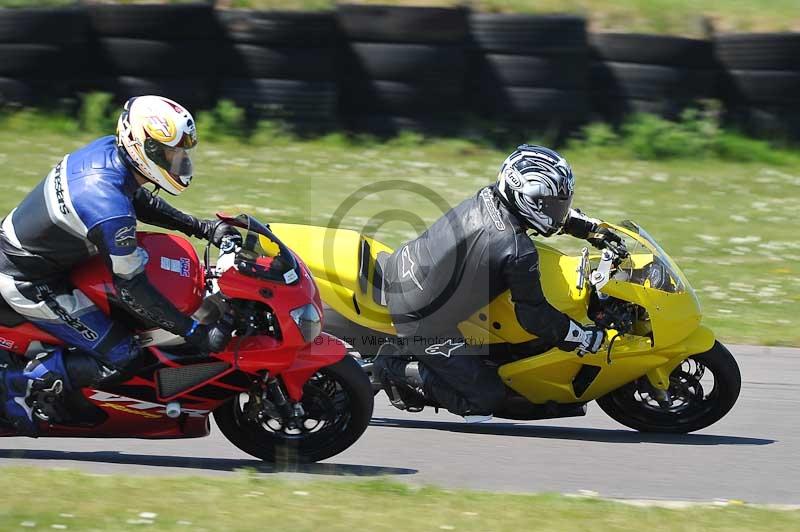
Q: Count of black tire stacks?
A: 7